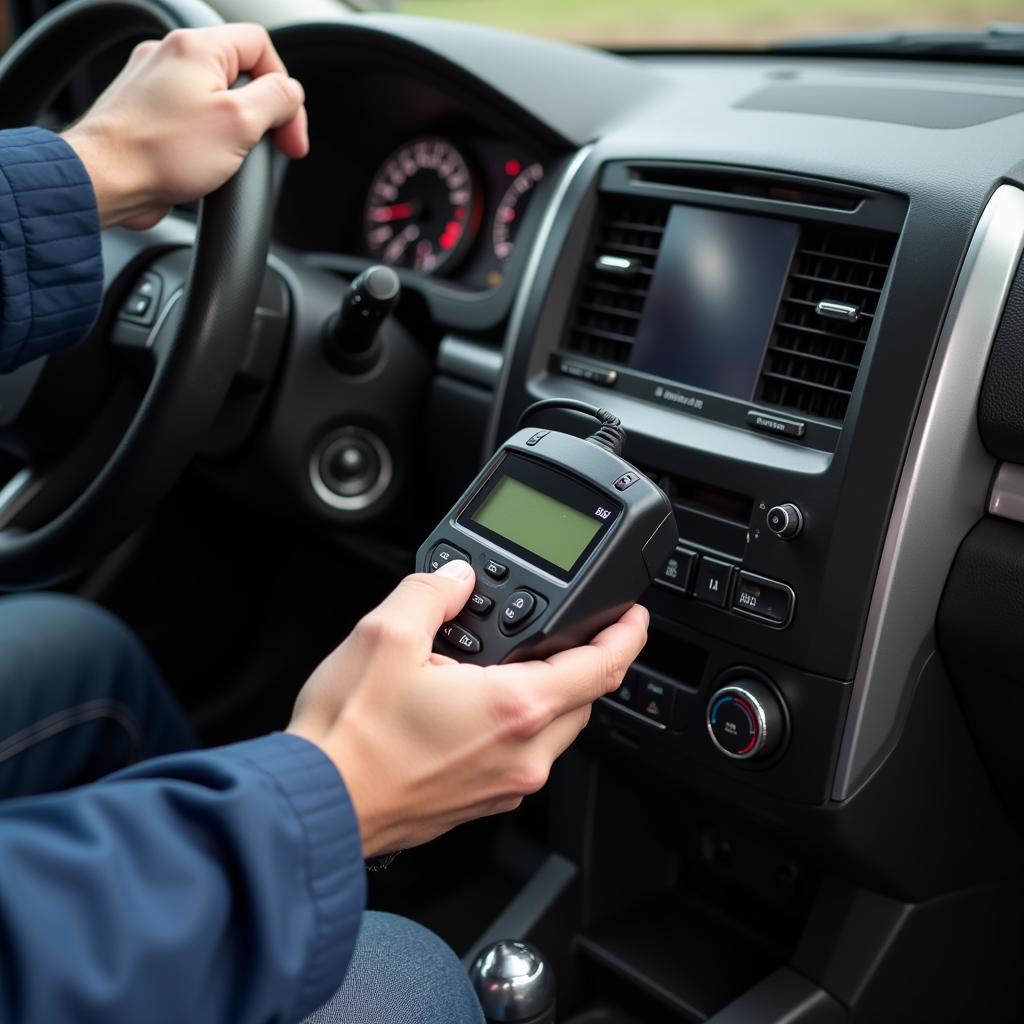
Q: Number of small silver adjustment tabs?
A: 2